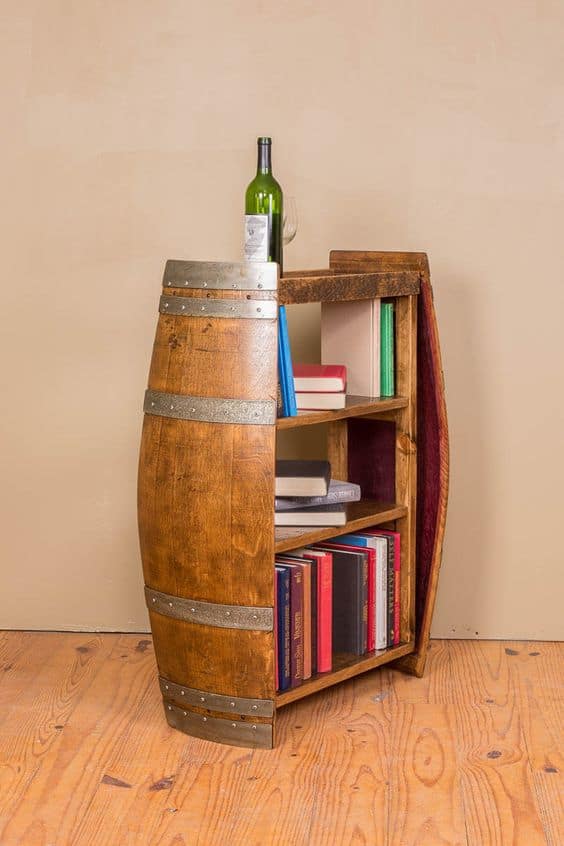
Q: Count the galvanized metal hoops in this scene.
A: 6